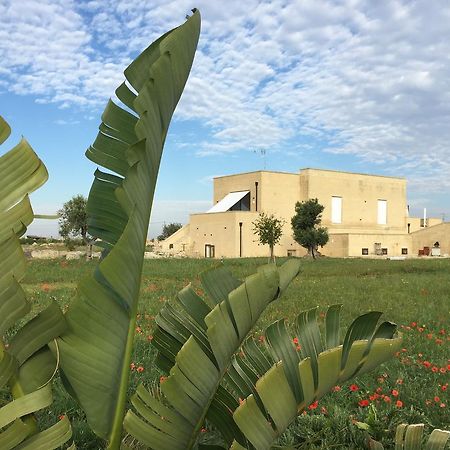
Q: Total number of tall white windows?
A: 2